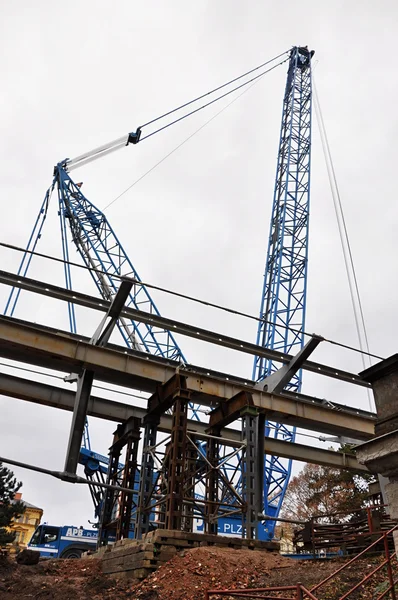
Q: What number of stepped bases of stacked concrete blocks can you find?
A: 1